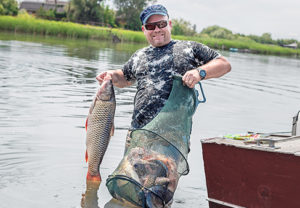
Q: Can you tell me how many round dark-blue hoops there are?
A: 2